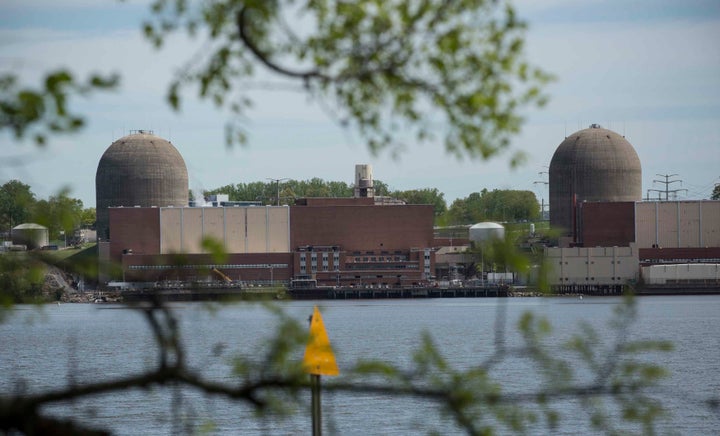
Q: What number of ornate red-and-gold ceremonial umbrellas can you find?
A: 0